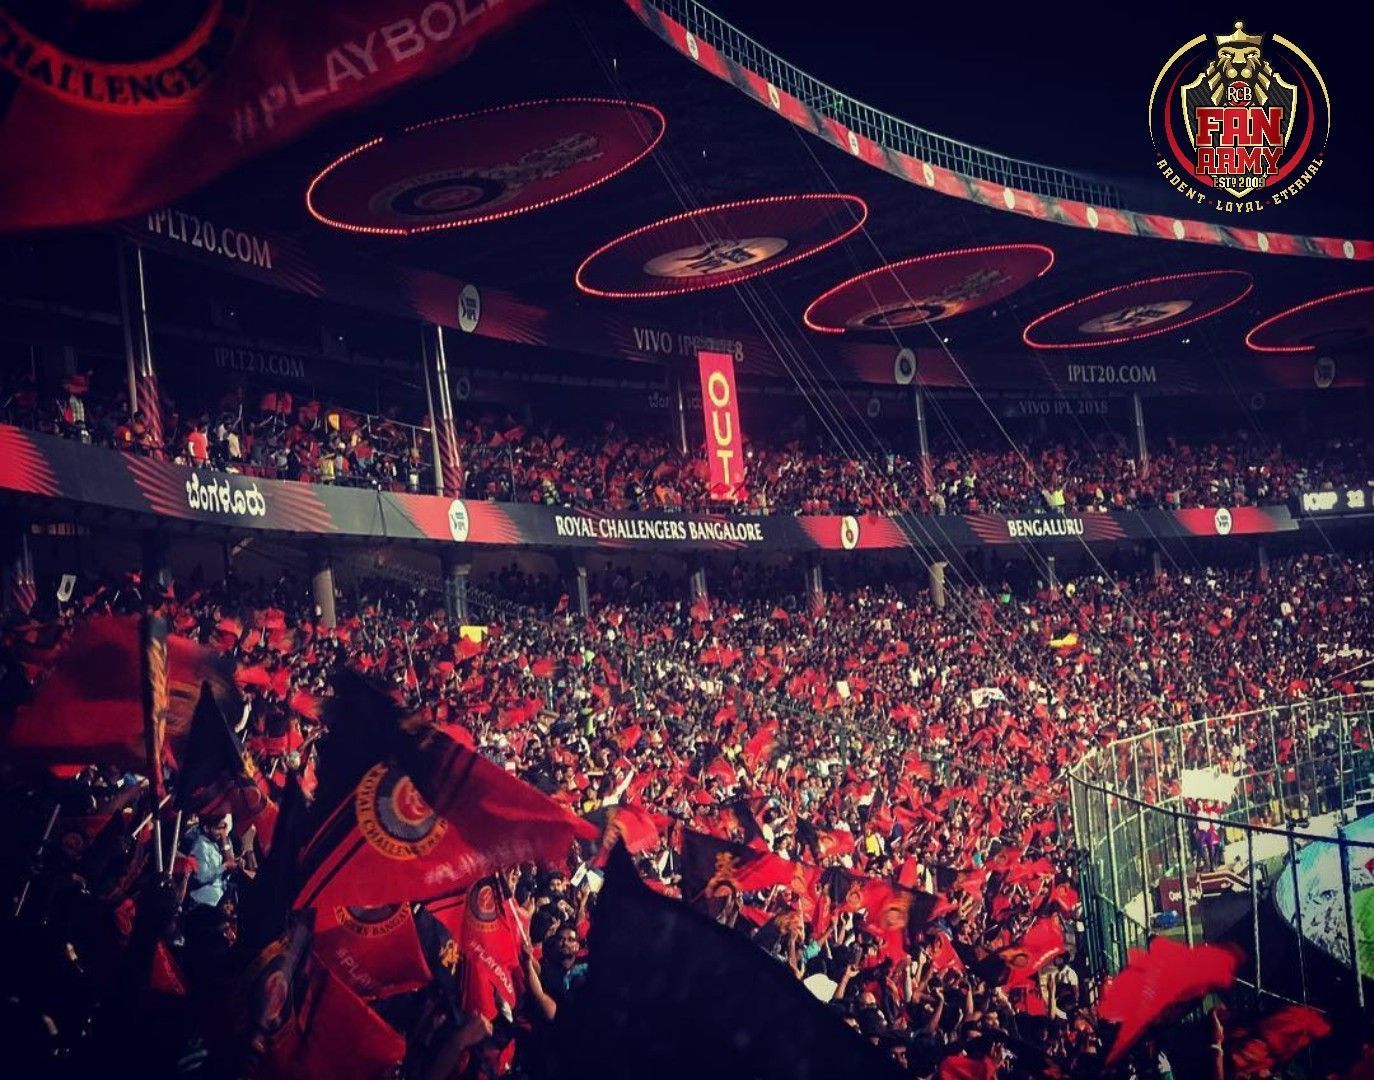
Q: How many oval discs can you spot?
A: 5